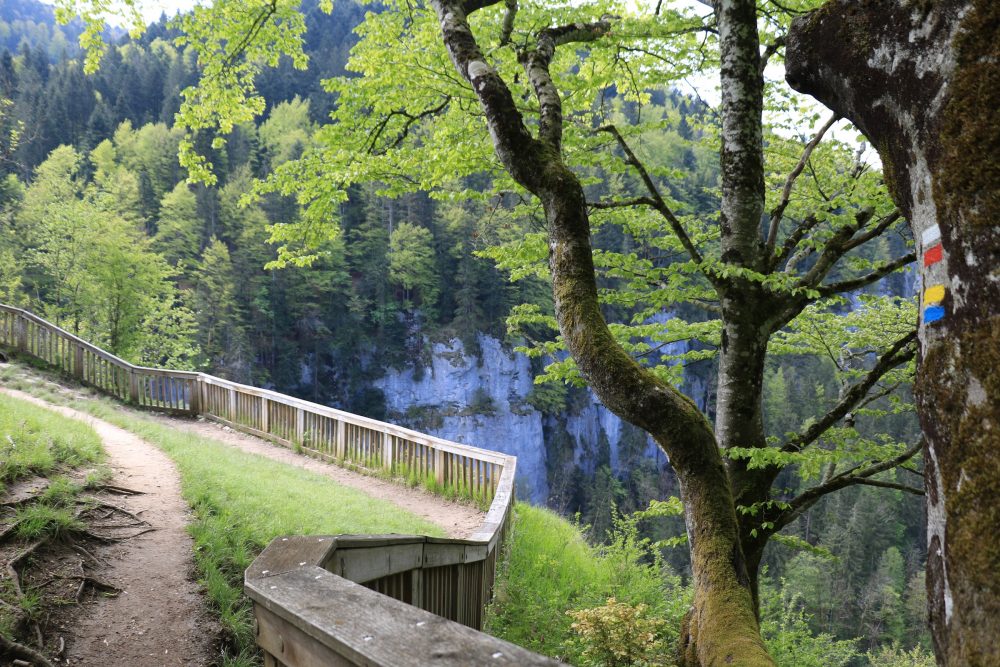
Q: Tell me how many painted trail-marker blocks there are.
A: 4